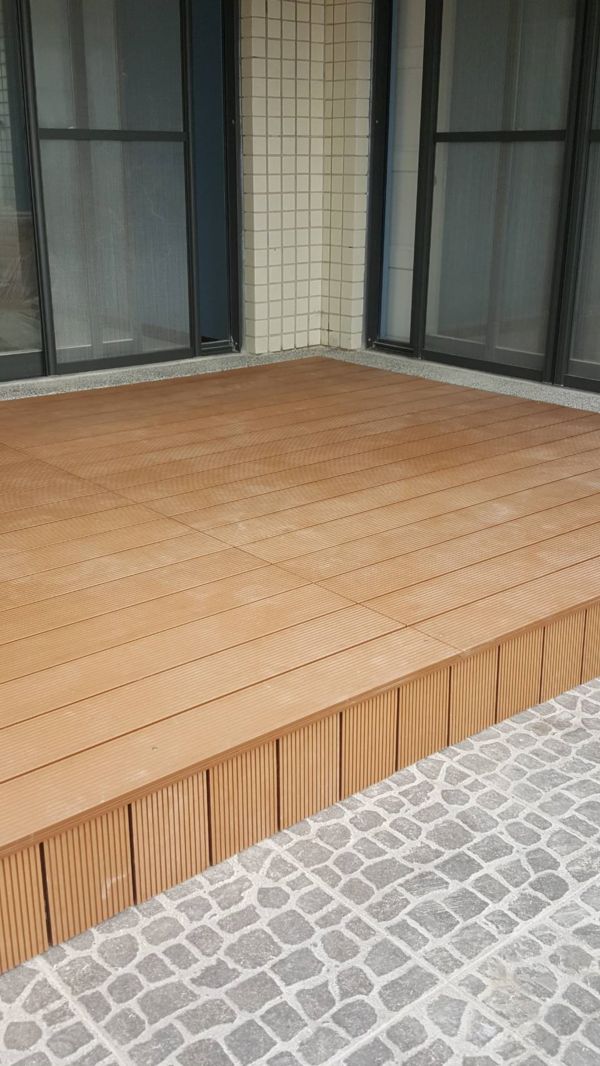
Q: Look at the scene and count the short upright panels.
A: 11